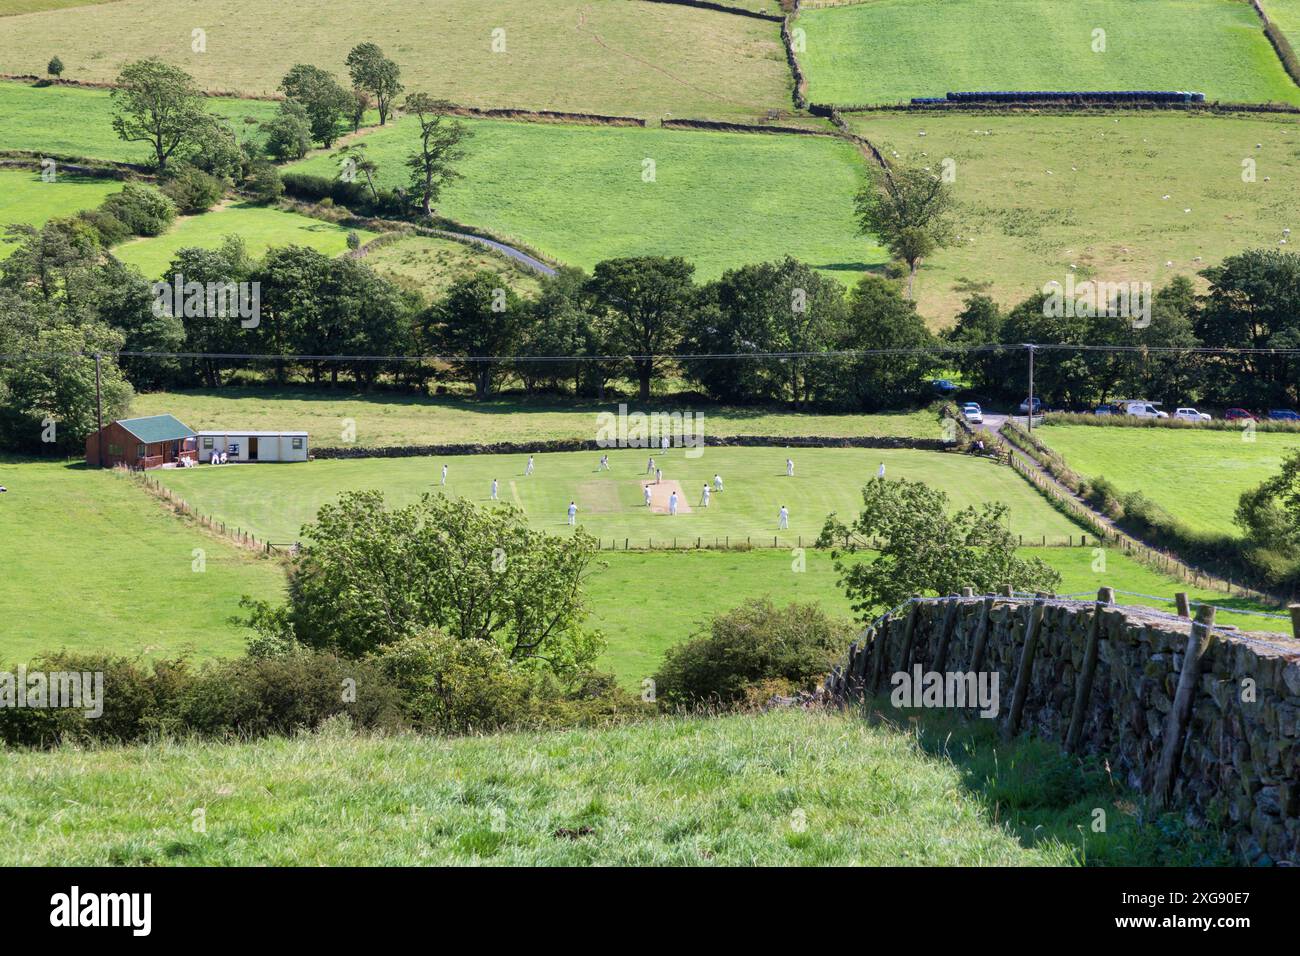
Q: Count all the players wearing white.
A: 15